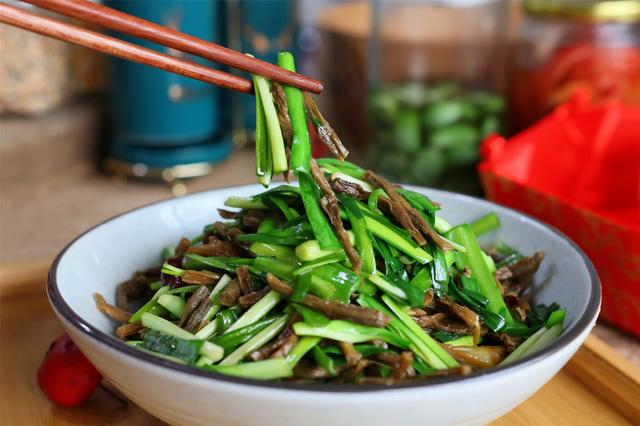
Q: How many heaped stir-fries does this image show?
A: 1